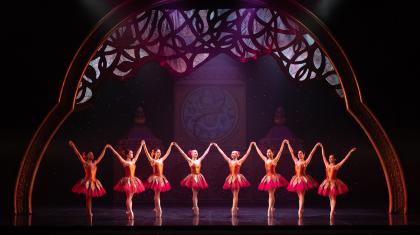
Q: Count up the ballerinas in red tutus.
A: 8